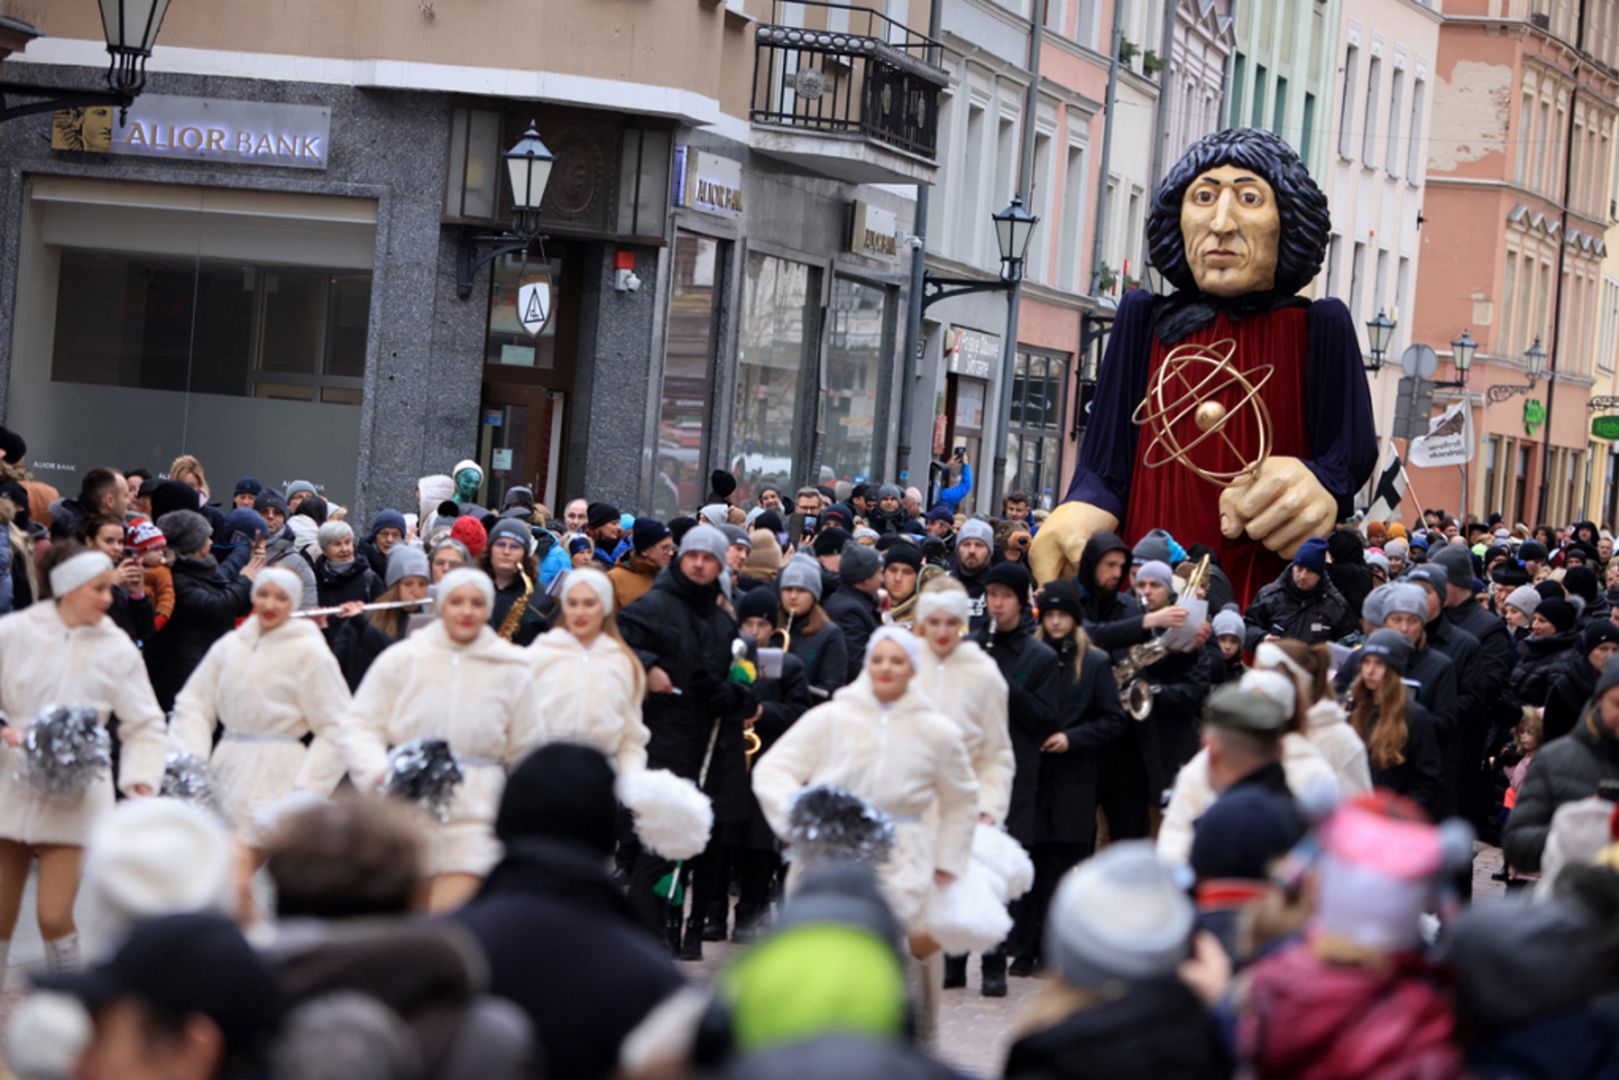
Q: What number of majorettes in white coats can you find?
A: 8